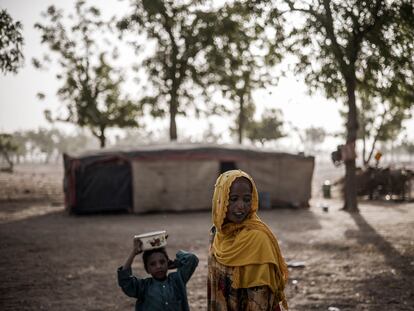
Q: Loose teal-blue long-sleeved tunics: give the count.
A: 1